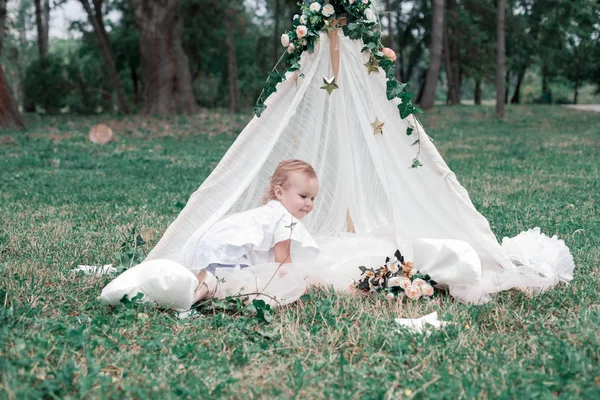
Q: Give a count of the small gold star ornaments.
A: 3